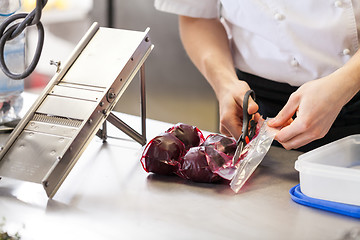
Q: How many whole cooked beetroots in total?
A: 4